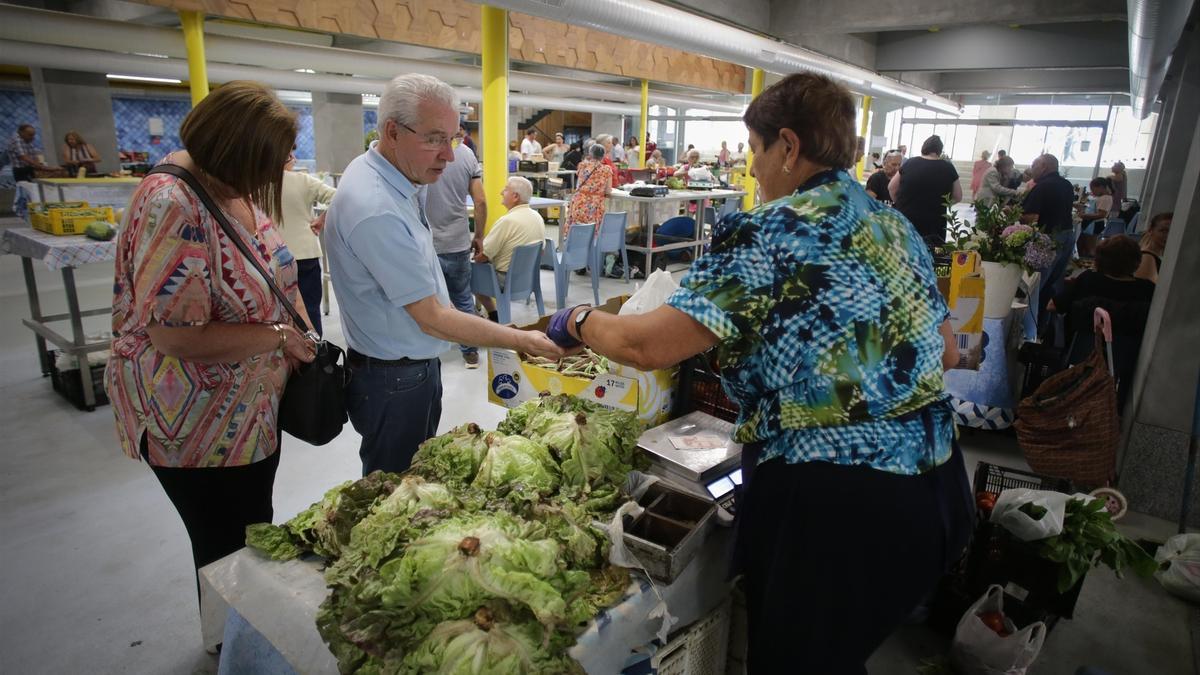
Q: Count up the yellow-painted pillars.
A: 5